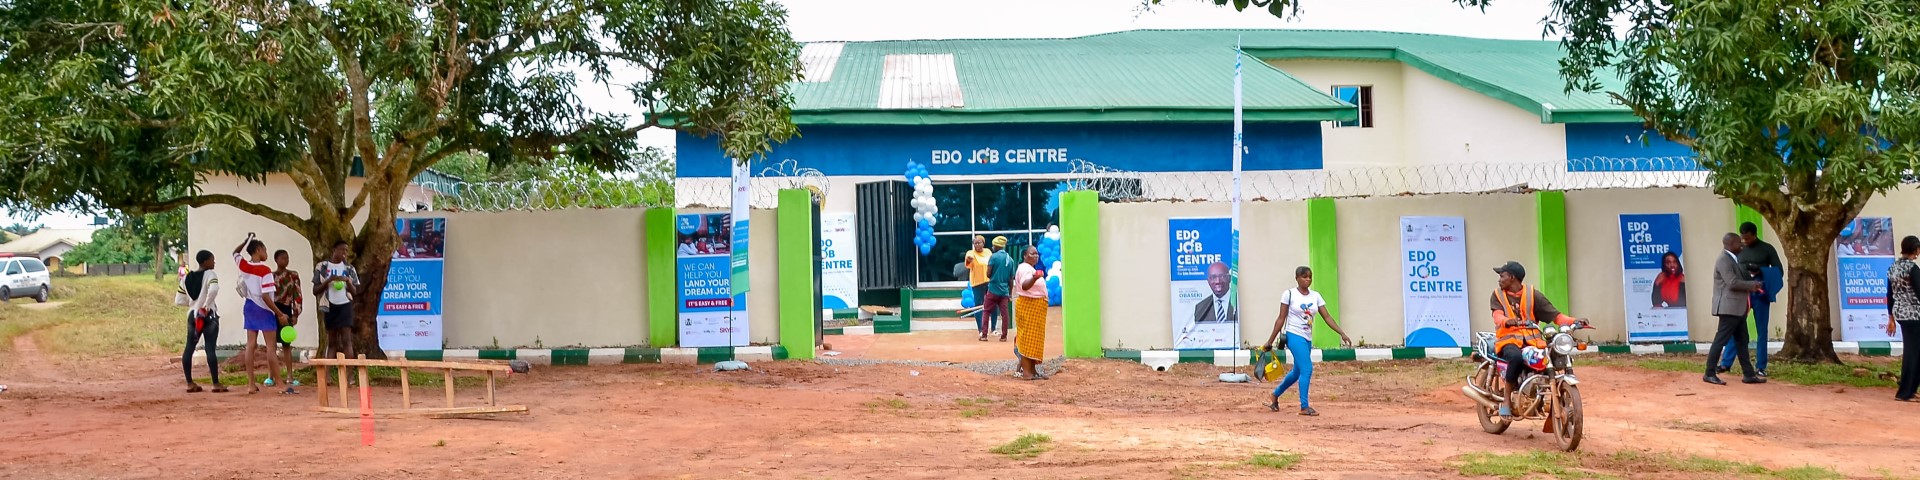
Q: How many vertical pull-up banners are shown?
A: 7